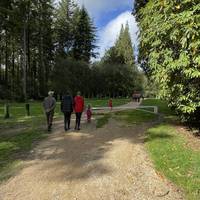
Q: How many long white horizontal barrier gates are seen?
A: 1